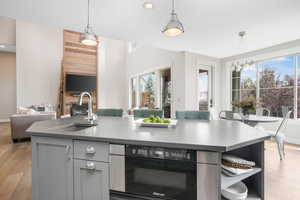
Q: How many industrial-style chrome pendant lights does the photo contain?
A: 2